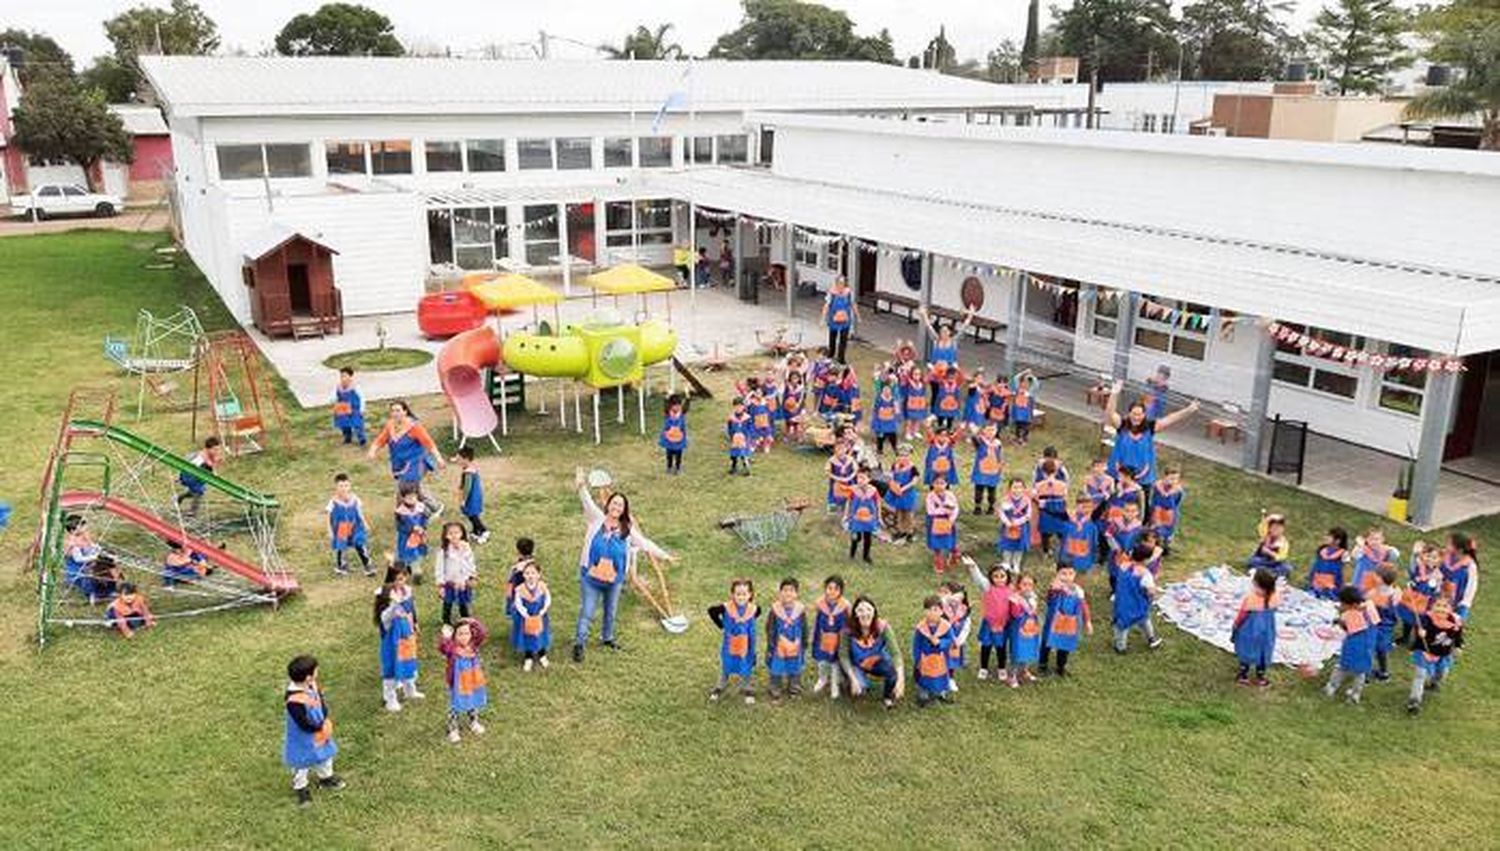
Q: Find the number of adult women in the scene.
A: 6